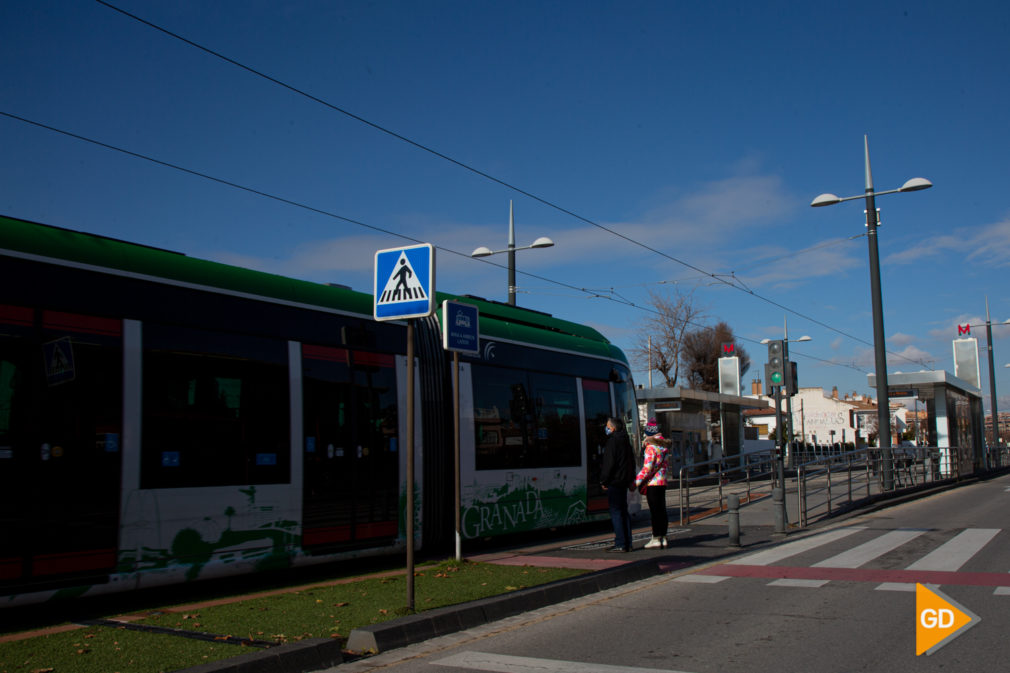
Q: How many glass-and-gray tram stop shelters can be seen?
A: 2